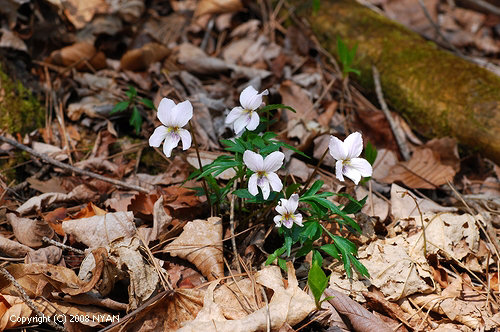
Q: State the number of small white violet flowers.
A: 5